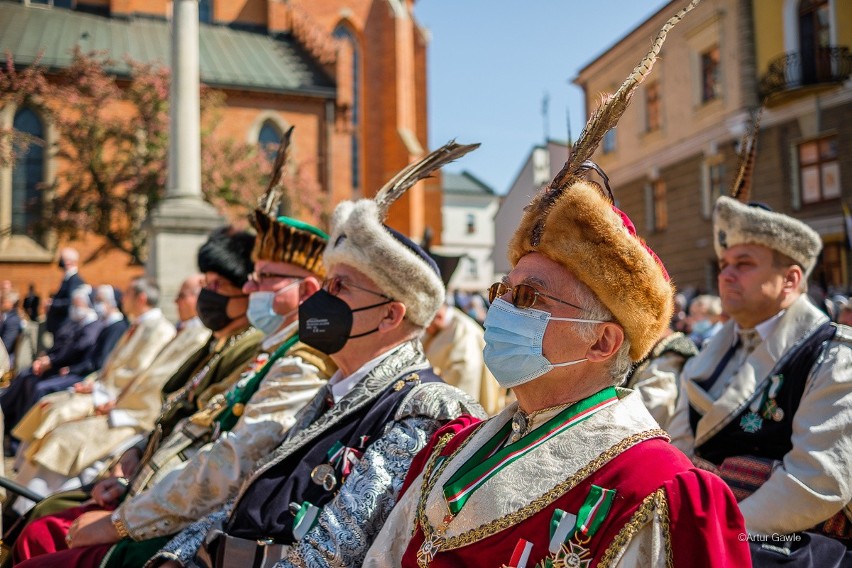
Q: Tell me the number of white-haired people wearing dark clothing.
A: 3